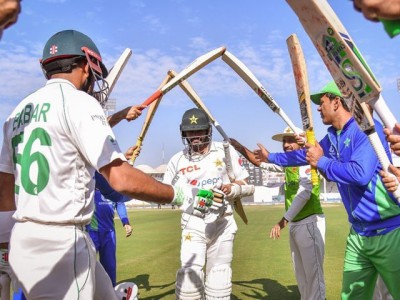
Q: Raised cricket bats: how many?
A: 8